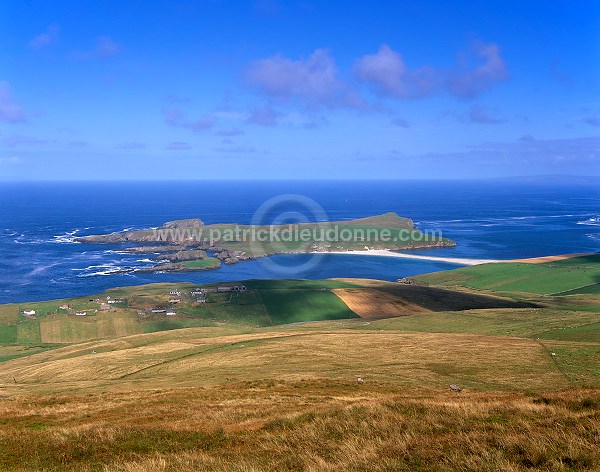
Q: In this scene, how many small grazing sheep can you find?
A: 2